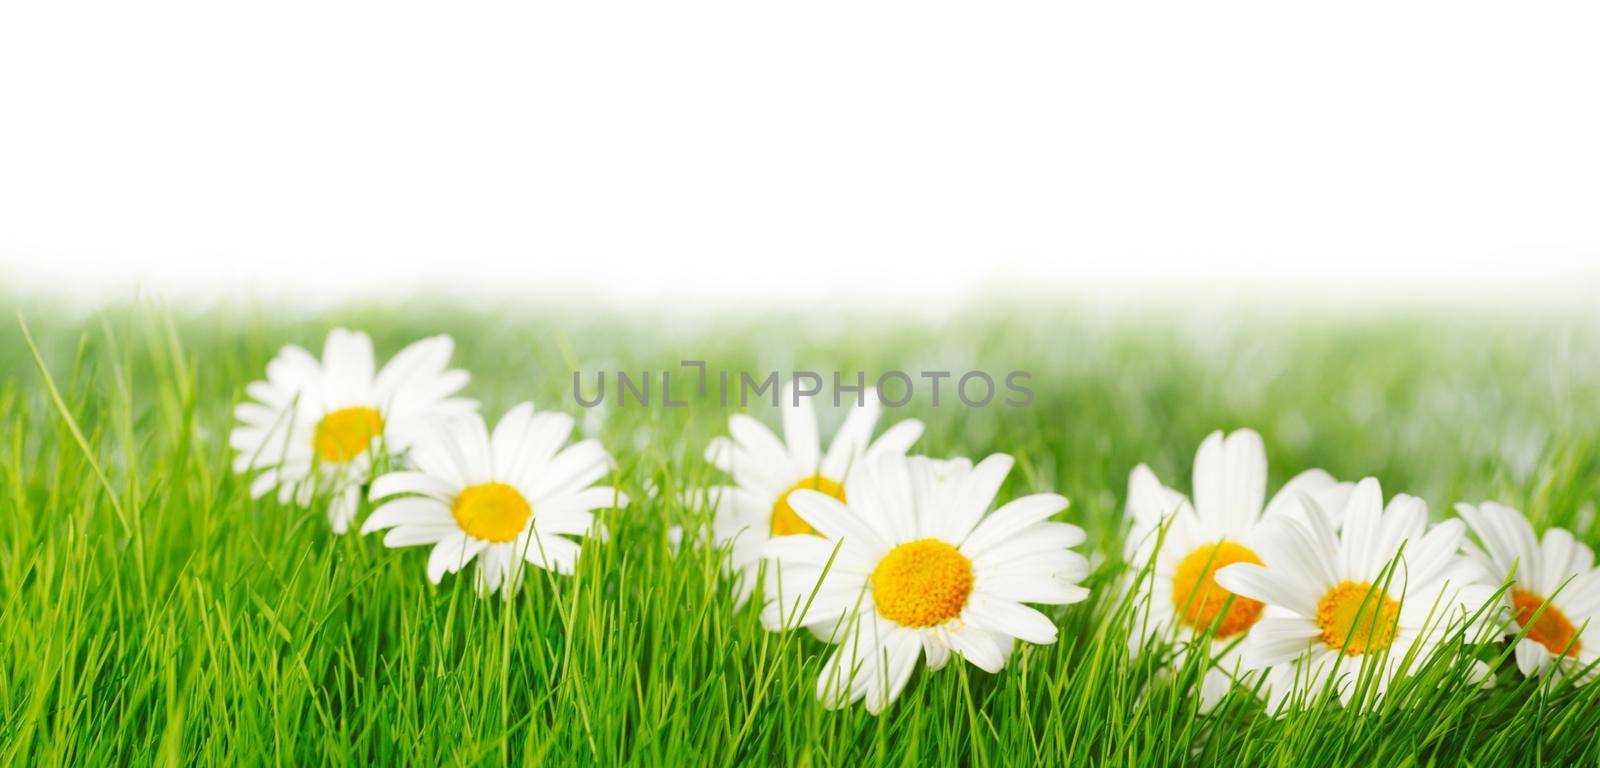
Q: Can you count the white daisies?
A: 7